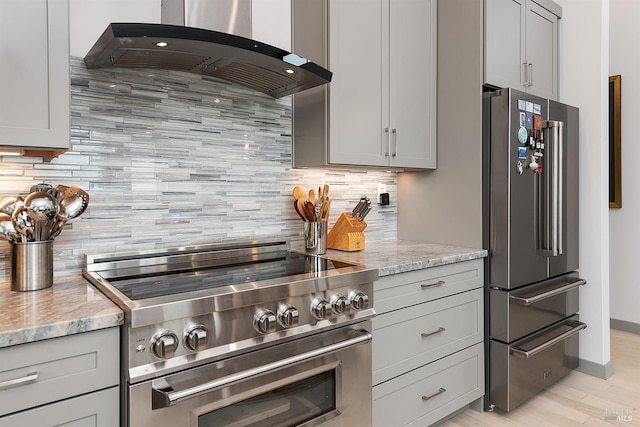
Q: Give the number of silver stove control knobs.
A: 7